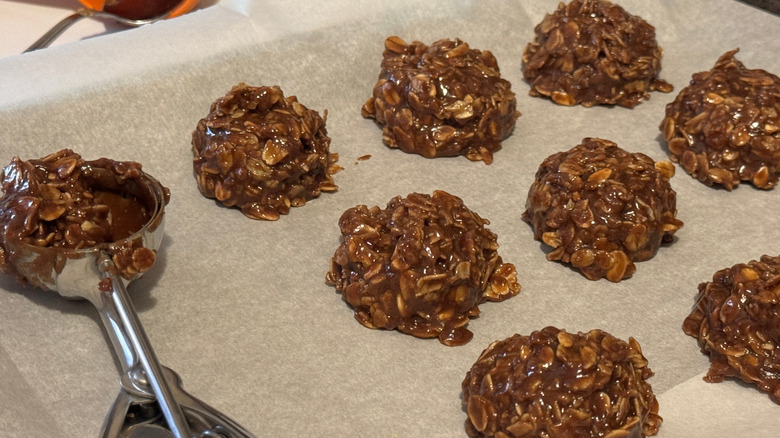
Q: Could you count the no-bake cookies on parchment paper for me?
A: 8